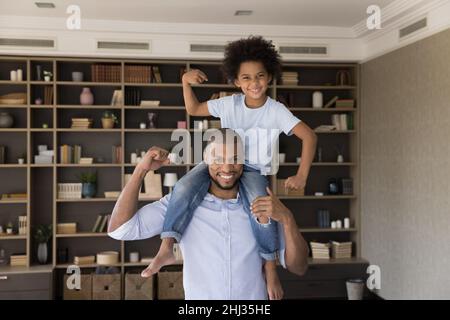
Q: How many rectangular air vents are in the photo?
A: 5